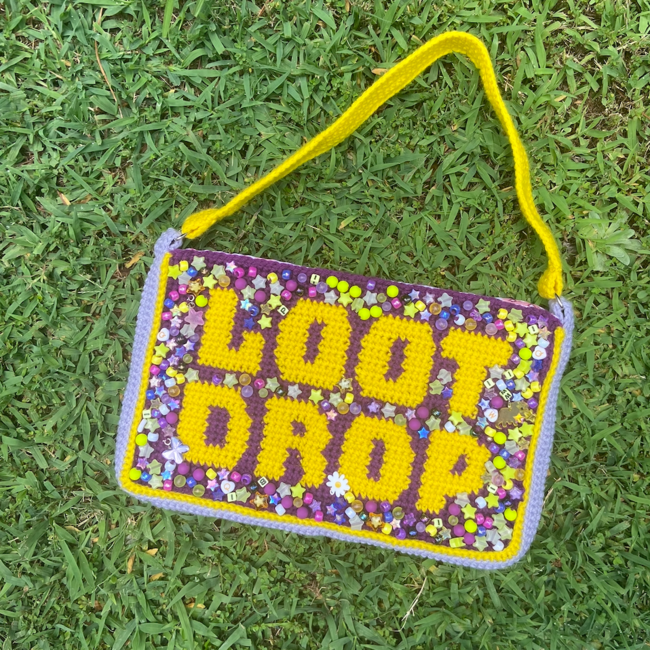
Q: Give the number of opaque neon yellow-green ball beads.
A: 14